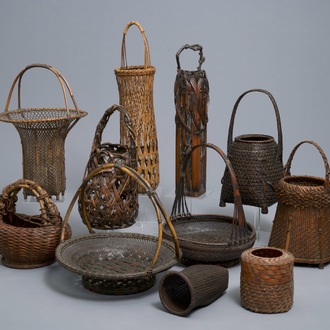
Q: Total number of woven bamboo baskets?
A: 11